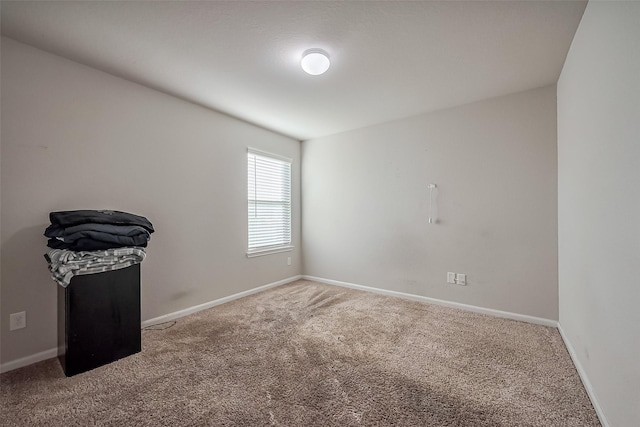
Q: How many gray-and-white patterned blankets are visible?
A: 1